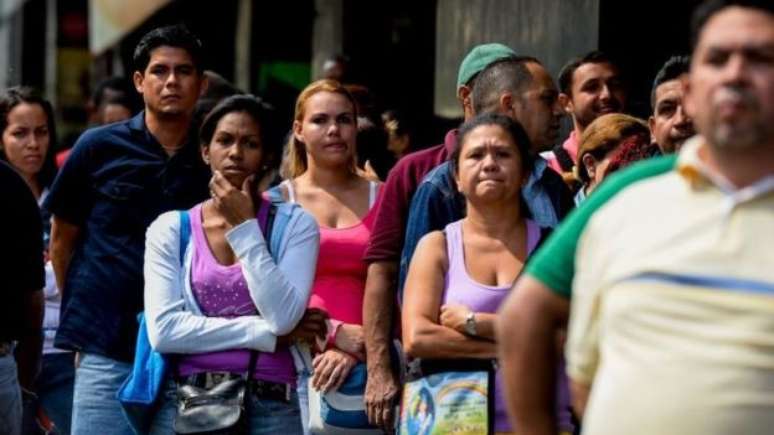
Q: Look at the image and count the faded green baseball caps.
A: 1